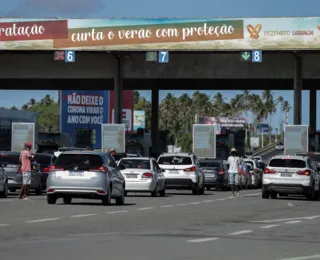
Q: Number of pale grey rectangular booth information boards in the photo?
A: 4